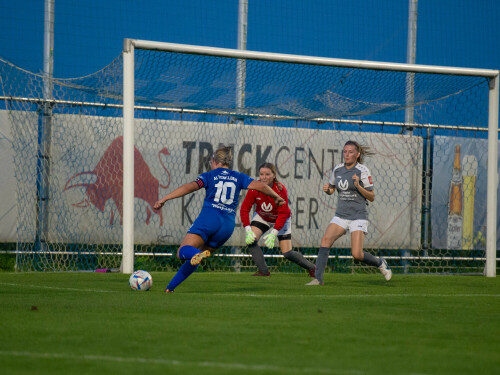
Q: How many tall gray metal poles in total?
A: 3